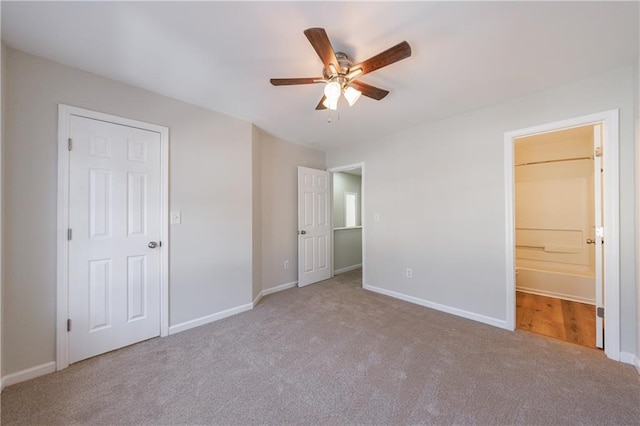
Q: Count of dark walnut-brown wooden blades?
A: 5